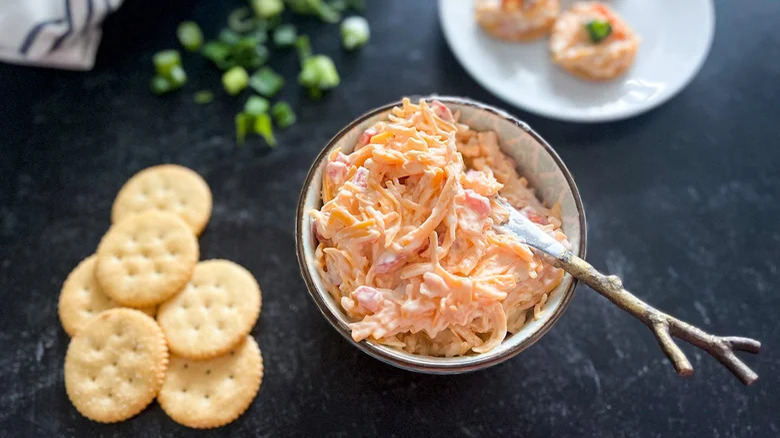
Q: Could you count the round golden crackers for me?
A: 6